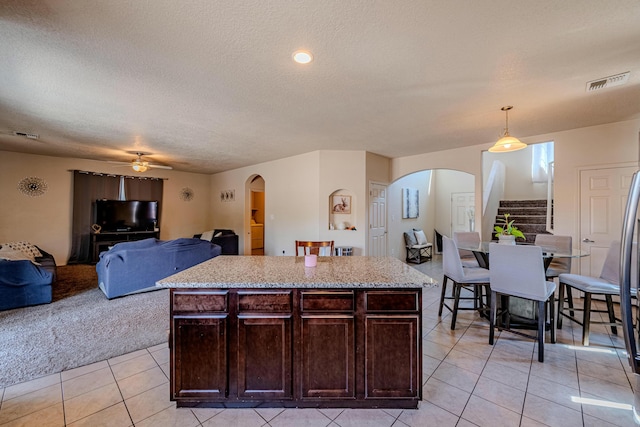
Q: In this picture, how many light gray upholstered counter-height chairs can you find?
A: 5